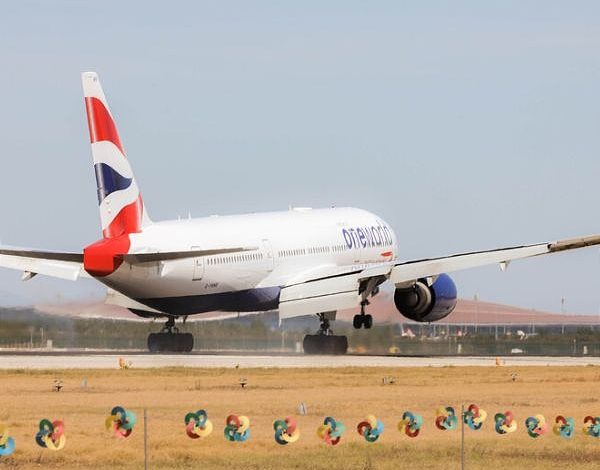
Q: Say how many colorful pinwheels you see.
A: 15